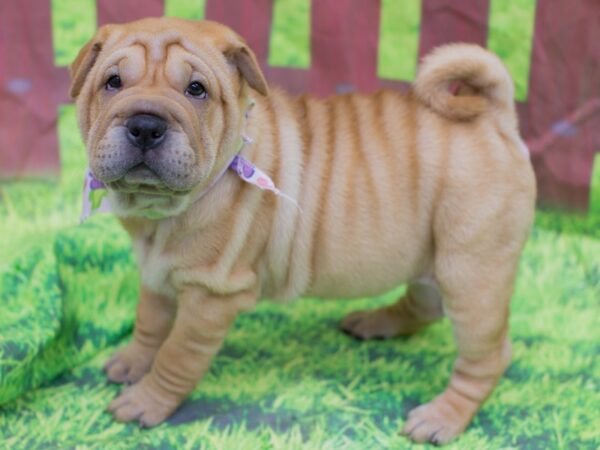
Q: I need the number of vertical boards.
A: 6